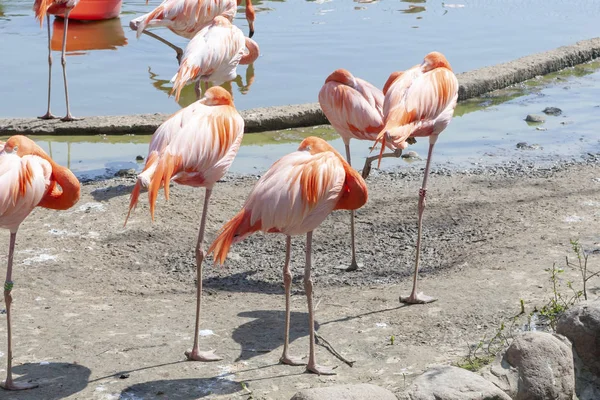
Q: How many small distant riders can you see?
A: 0